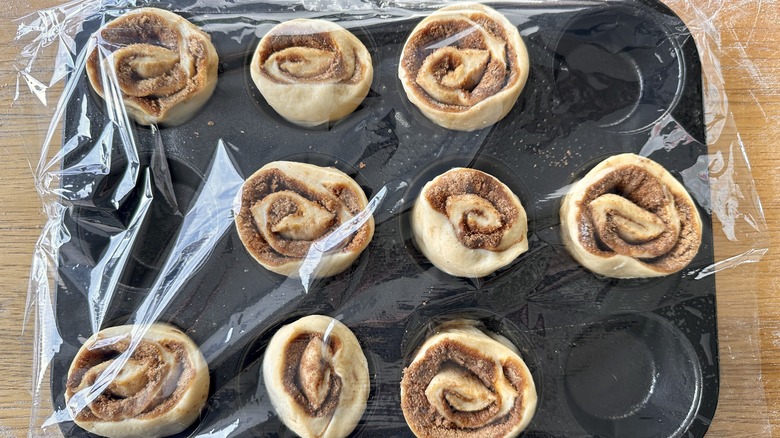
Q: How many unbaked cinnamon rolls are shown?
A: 9